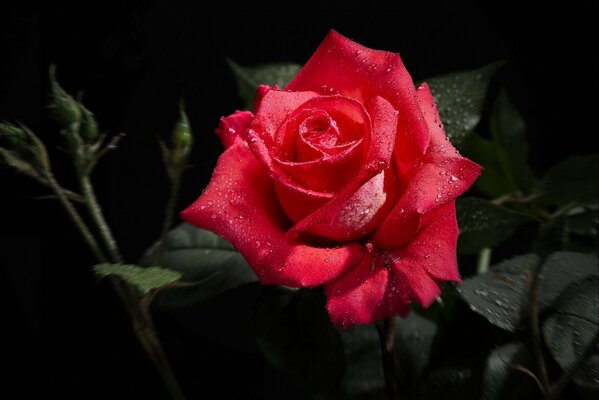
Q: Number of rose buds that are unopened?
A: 4